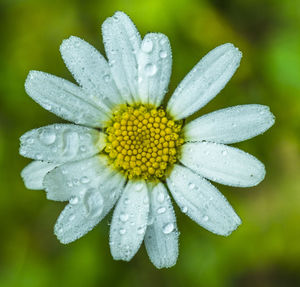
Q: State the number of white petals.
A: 14